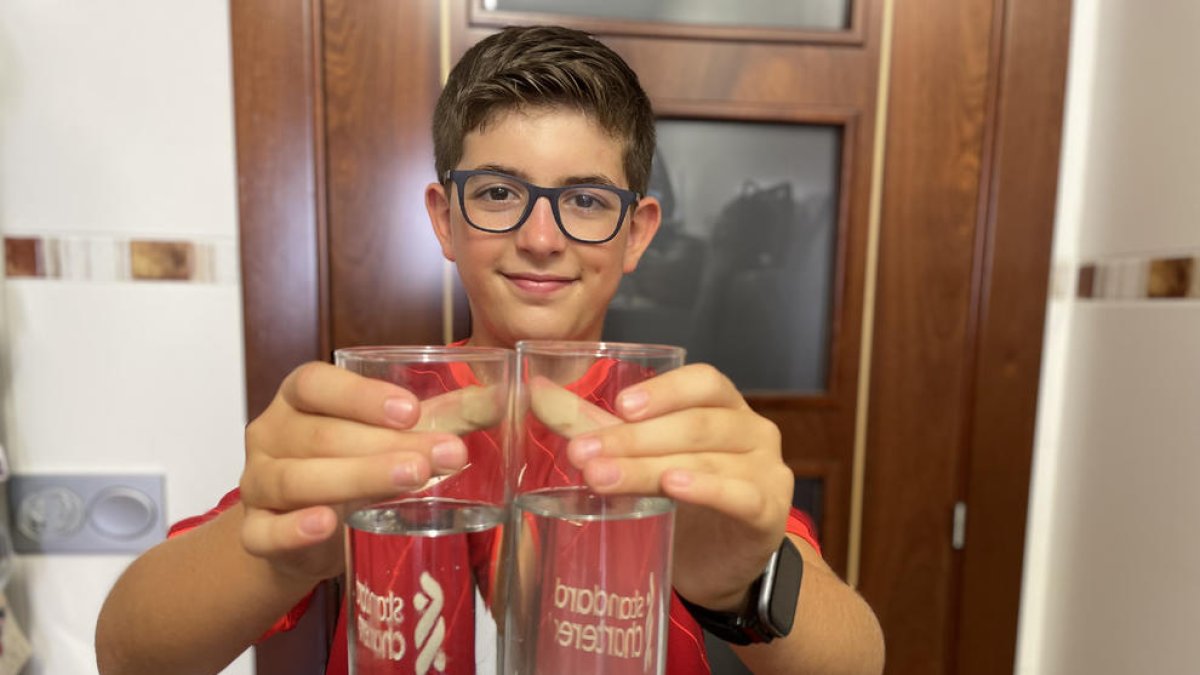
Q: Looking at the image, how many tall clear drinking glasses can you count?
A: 2